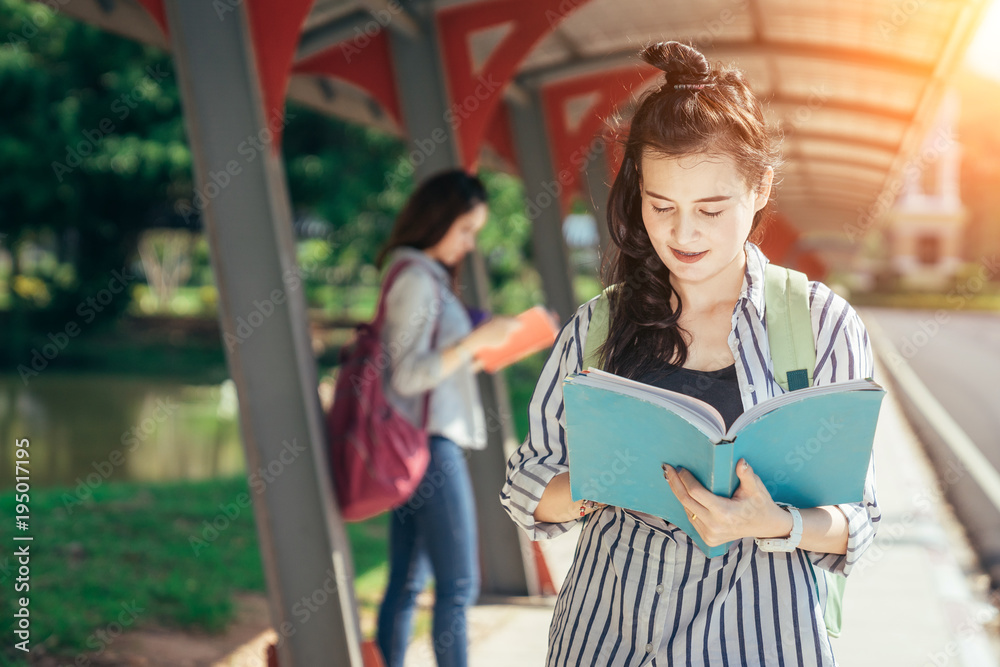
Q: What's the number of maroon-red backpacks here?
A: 1